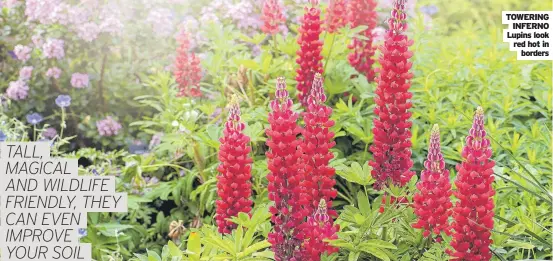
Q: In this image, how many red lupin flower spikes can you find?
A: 12